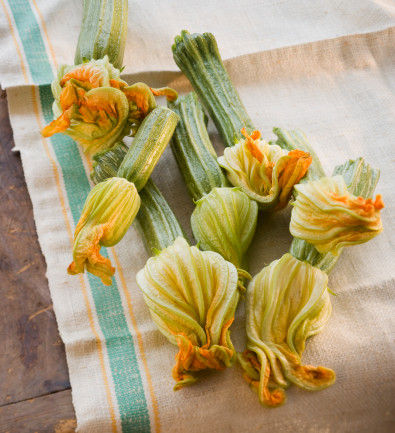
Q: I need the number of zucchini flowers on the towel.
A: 7